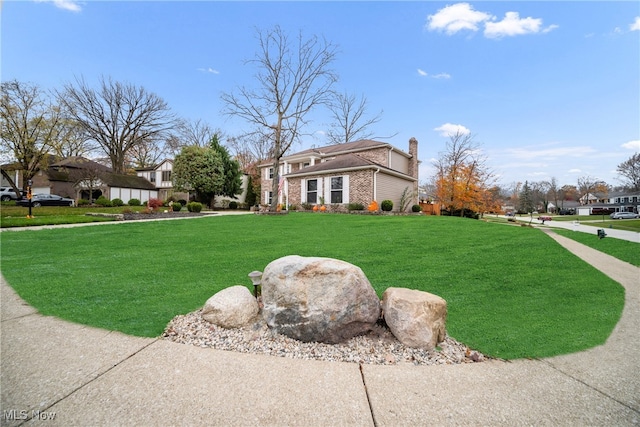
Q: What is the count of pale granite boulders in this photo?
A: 3